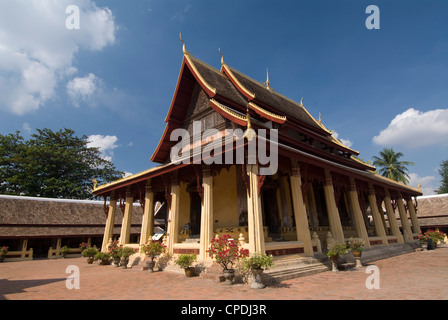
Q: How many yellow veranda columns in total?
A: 13